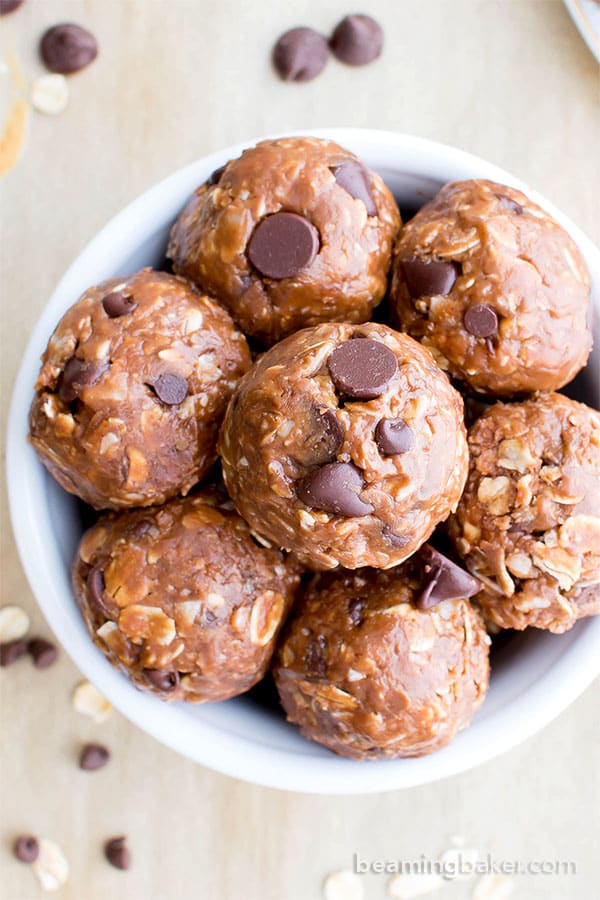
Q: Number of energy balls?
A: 7